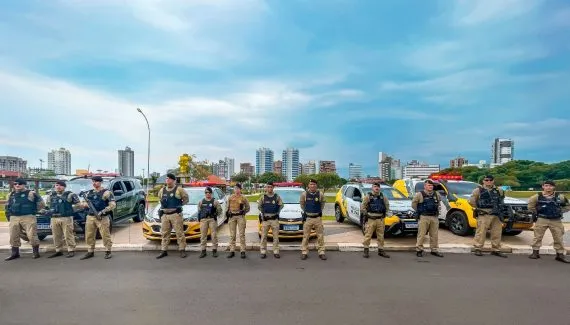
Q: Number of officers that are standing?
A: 12